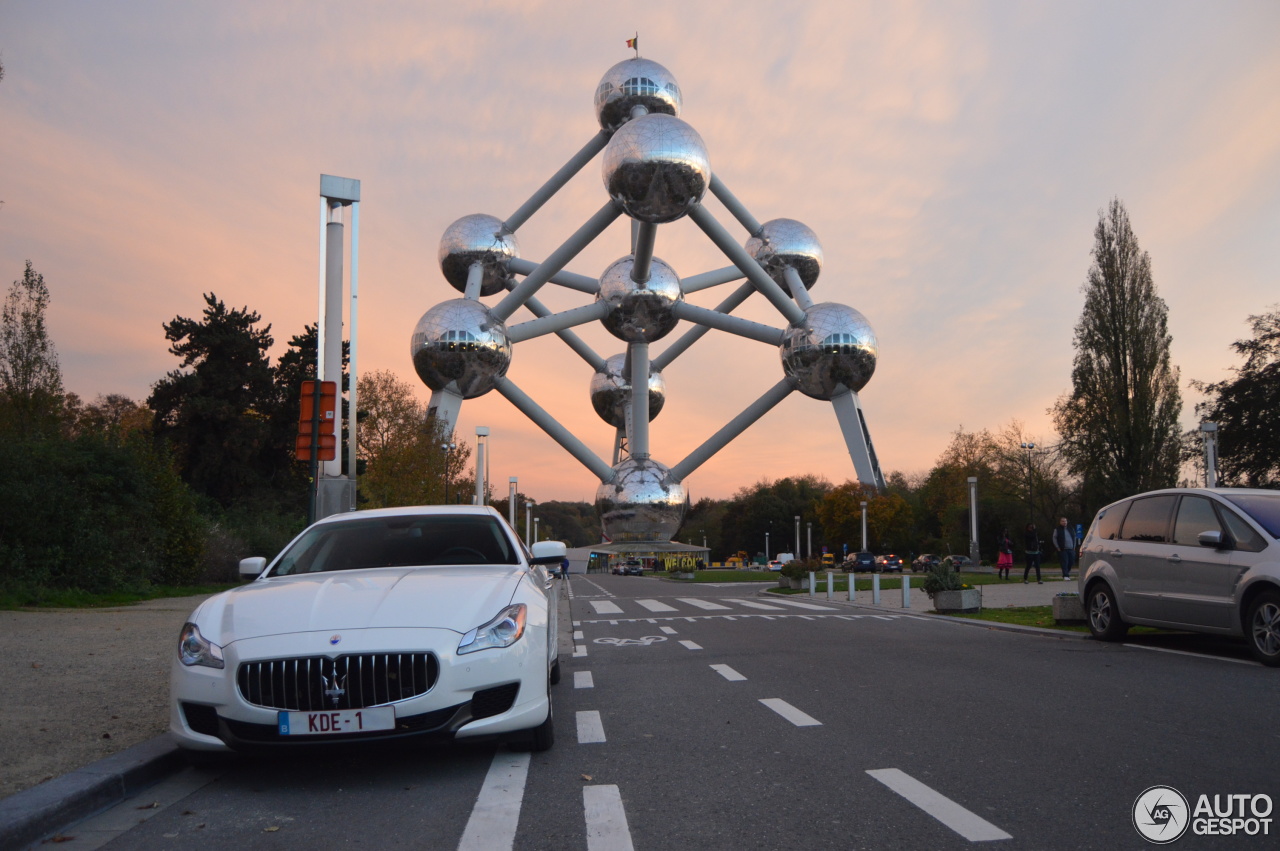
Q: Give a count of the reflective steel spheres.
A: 9